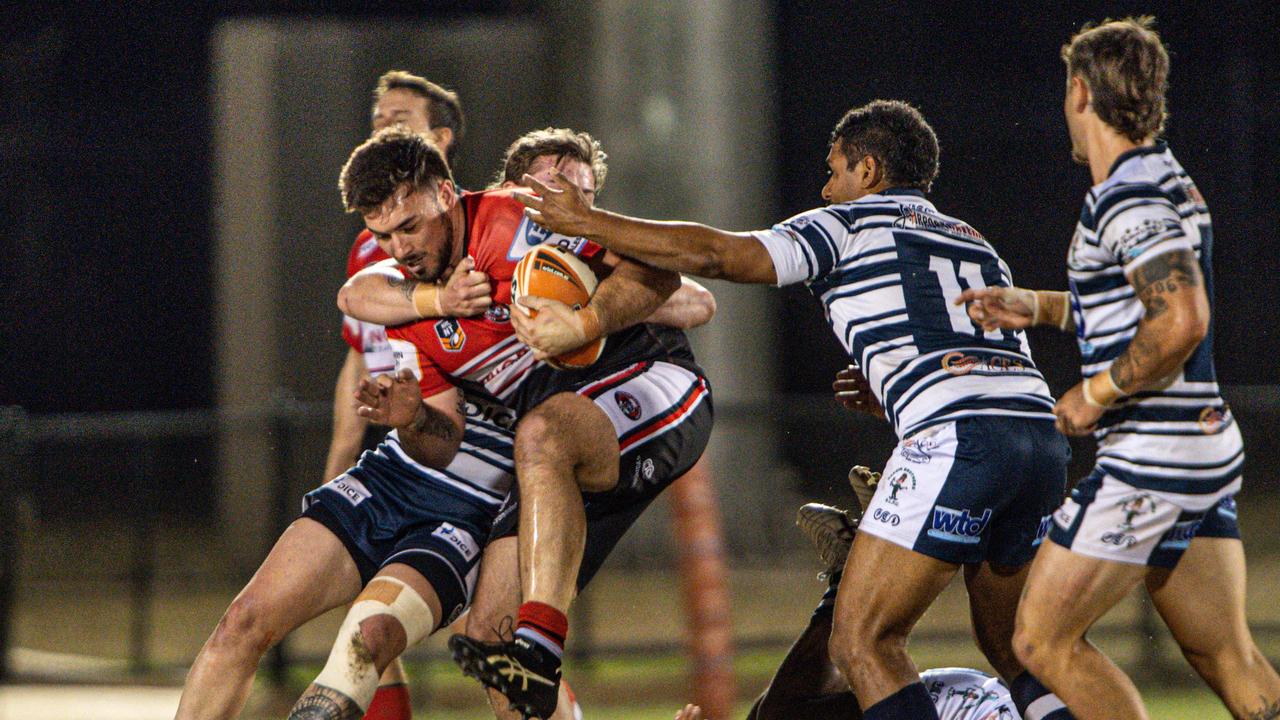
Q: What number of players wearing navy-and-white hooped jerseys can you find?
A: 3